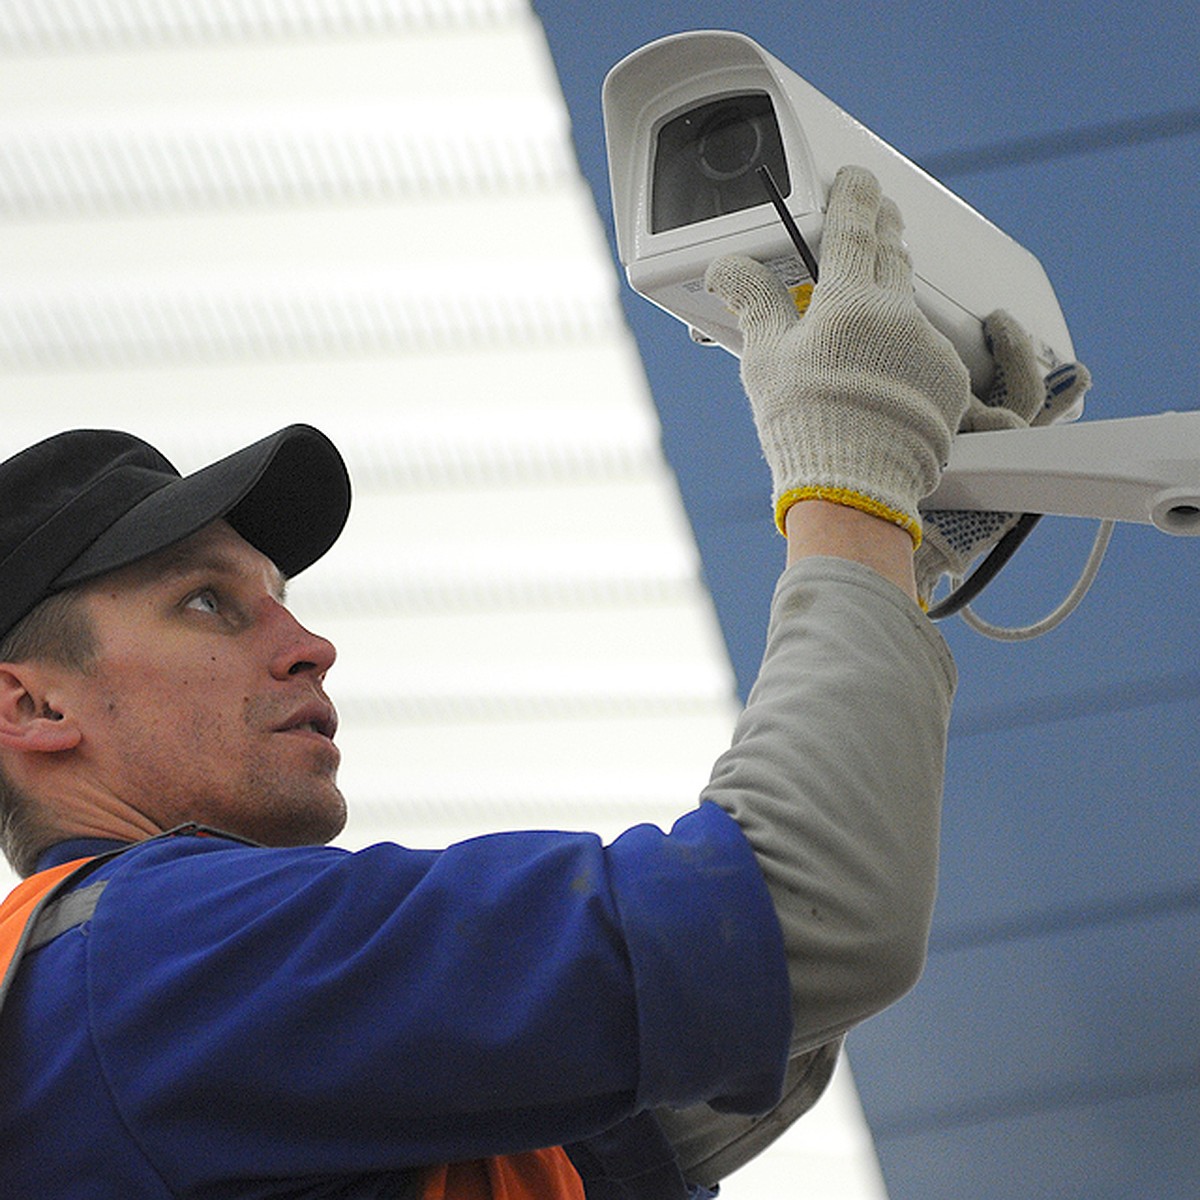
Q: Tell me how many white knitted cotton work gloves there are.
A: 2